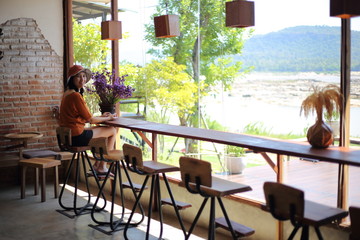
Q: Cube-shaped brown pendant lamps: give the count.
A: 4